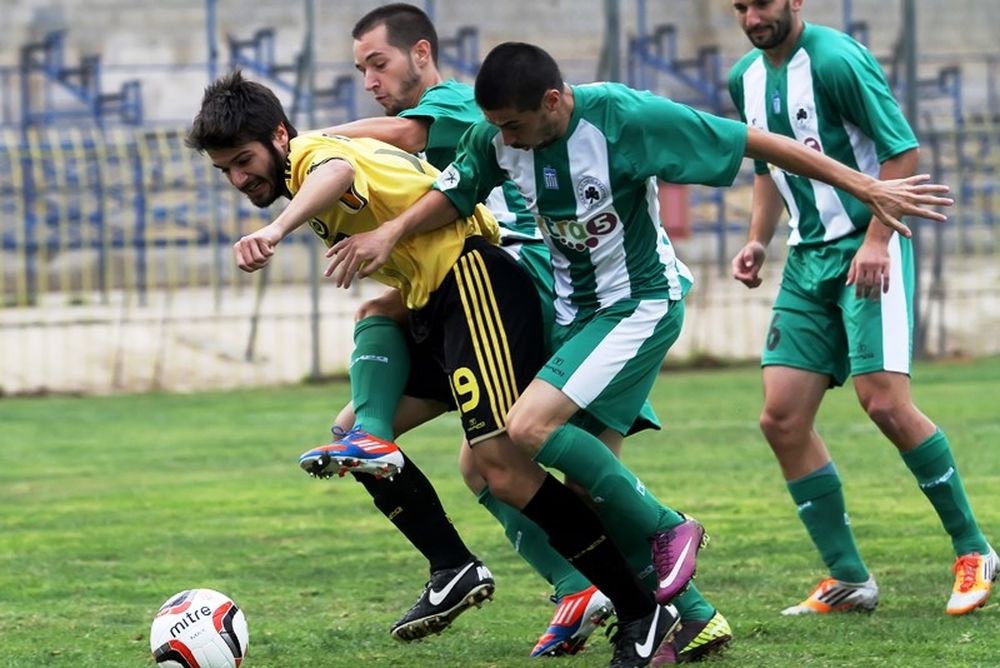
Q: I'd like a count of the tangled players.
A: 3